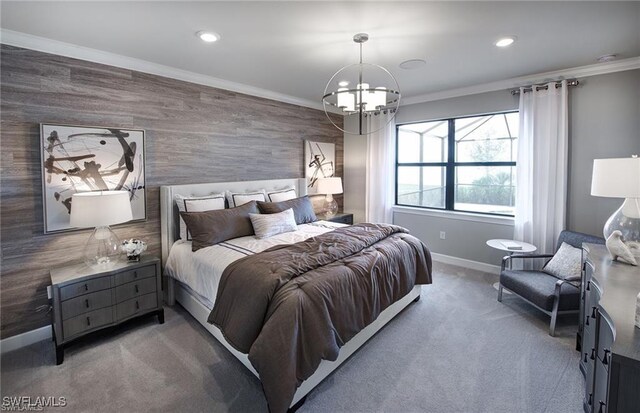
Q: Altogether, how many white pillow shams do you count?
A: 3